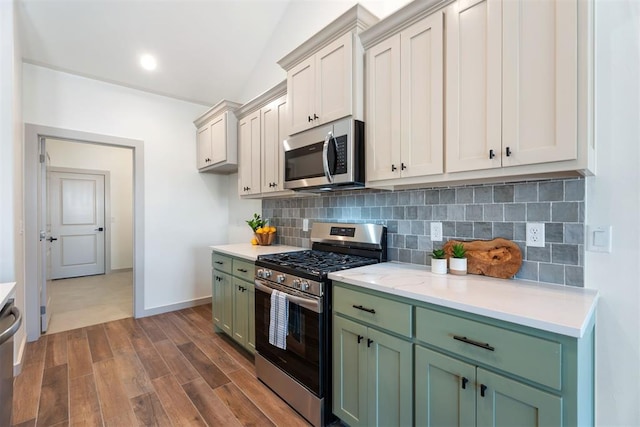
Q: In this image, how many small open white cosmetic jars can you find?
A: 0